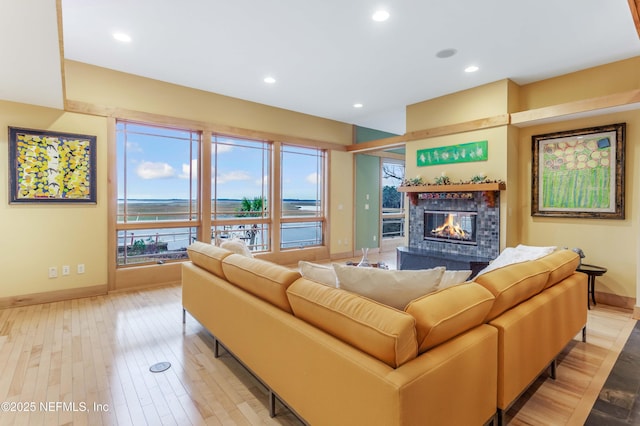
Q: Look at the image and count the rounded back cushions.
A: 6